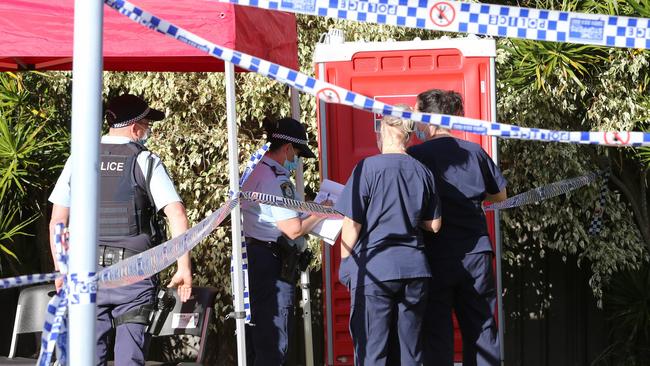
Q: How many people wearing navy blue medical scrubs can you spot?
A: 2